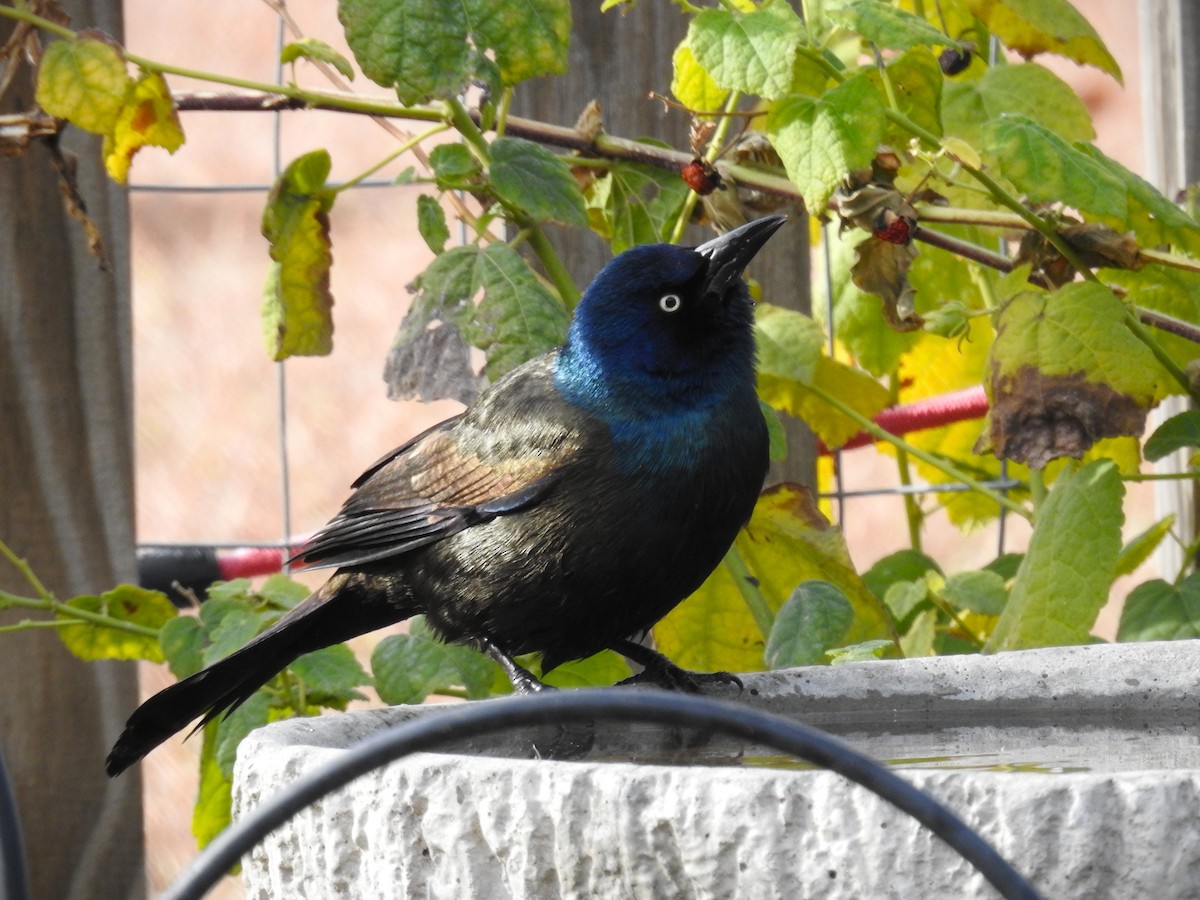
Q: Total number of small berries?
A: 3